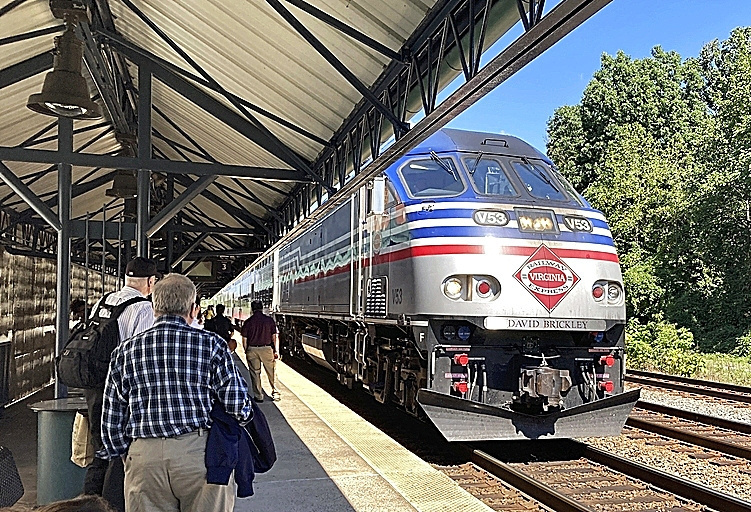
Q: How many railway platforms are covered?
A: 1